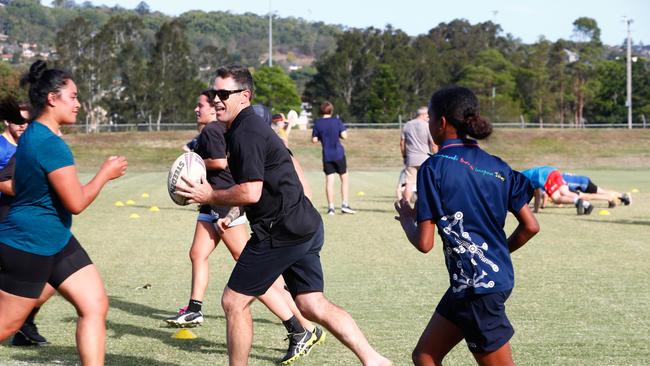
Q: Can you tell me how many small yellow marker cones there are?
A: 9